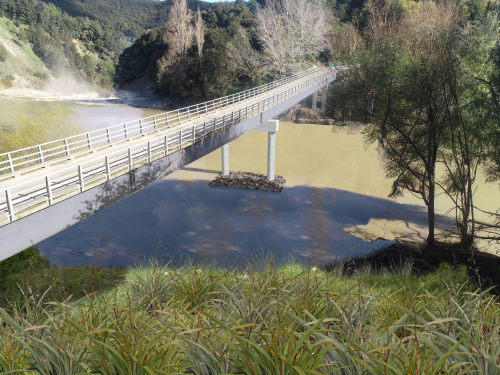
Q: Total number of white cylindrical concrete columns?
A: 2